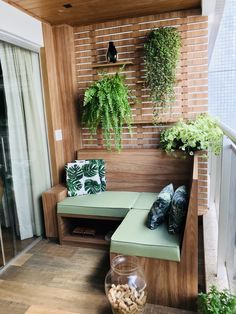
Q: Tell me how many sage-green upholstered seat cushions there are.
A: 3